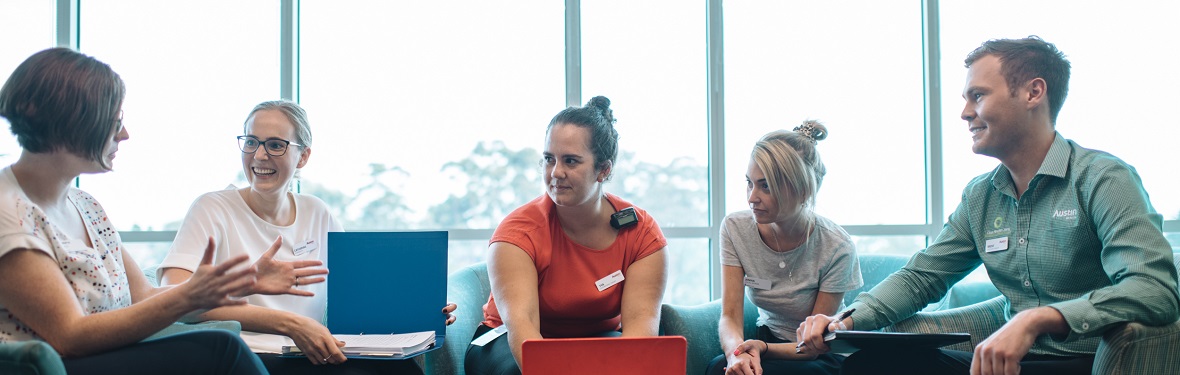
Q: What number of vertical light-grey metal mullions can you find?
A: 5